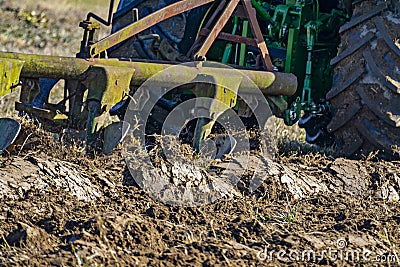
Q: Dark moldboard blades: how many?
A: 3